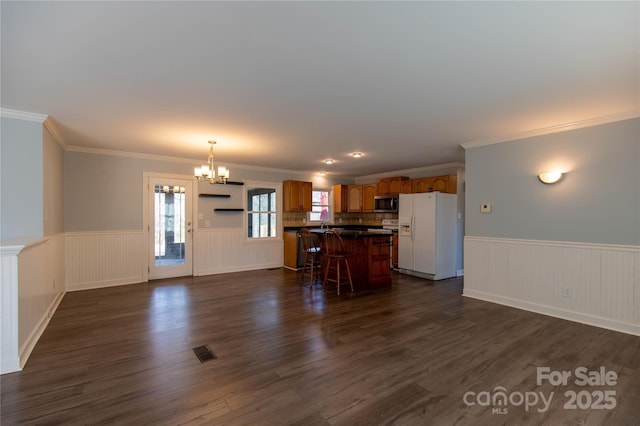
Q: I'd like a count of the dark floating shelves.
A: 3